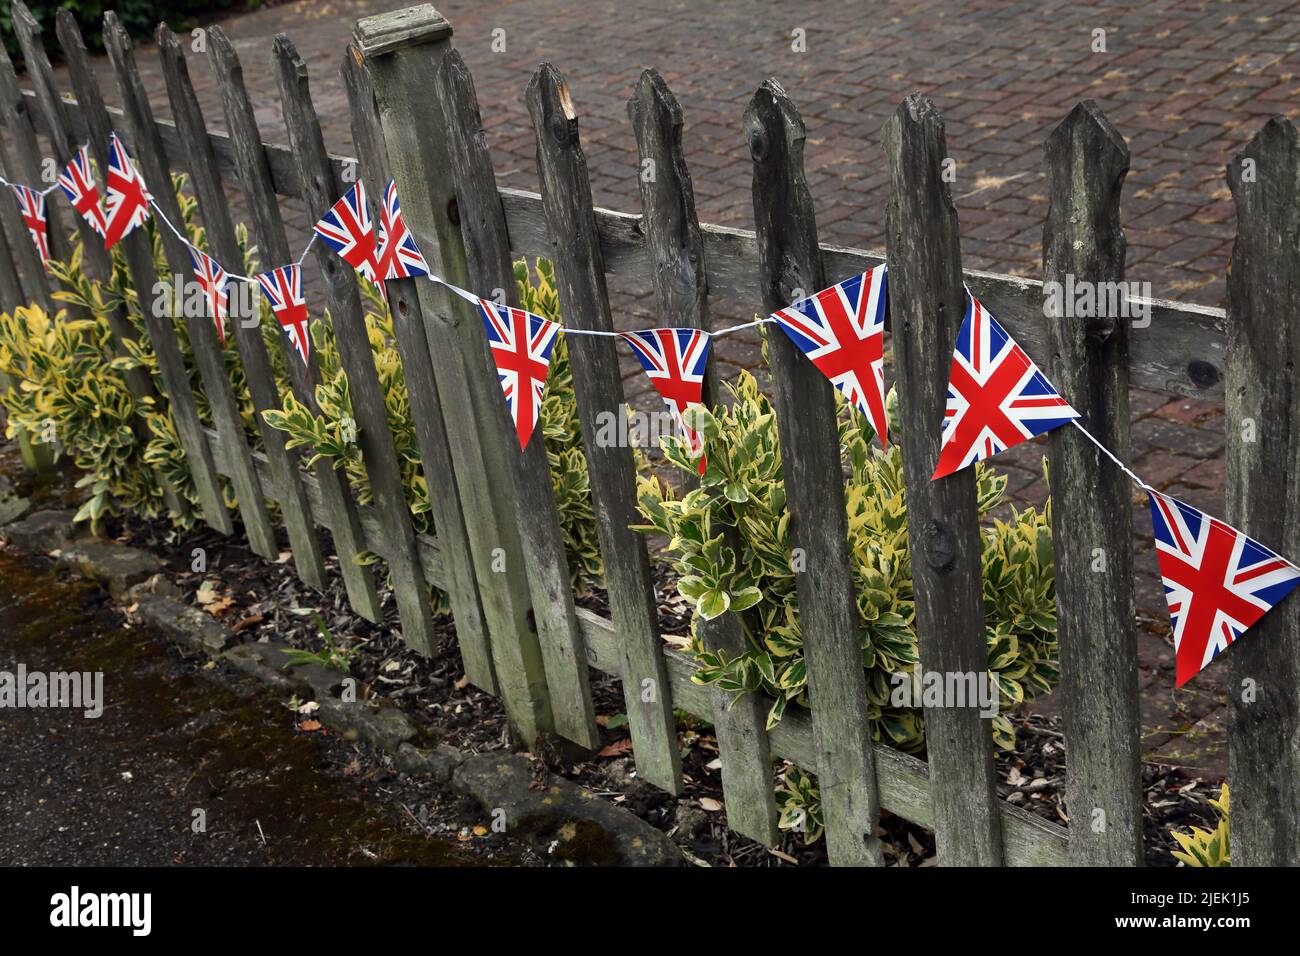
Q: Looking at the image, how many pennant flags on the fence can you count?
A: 12